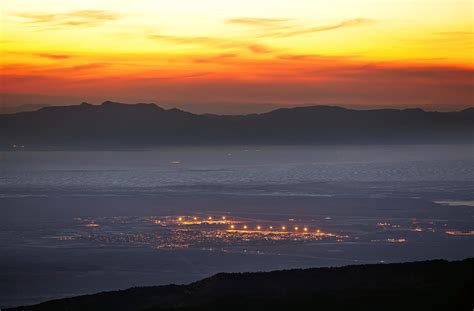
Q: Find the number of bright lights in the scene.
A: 12